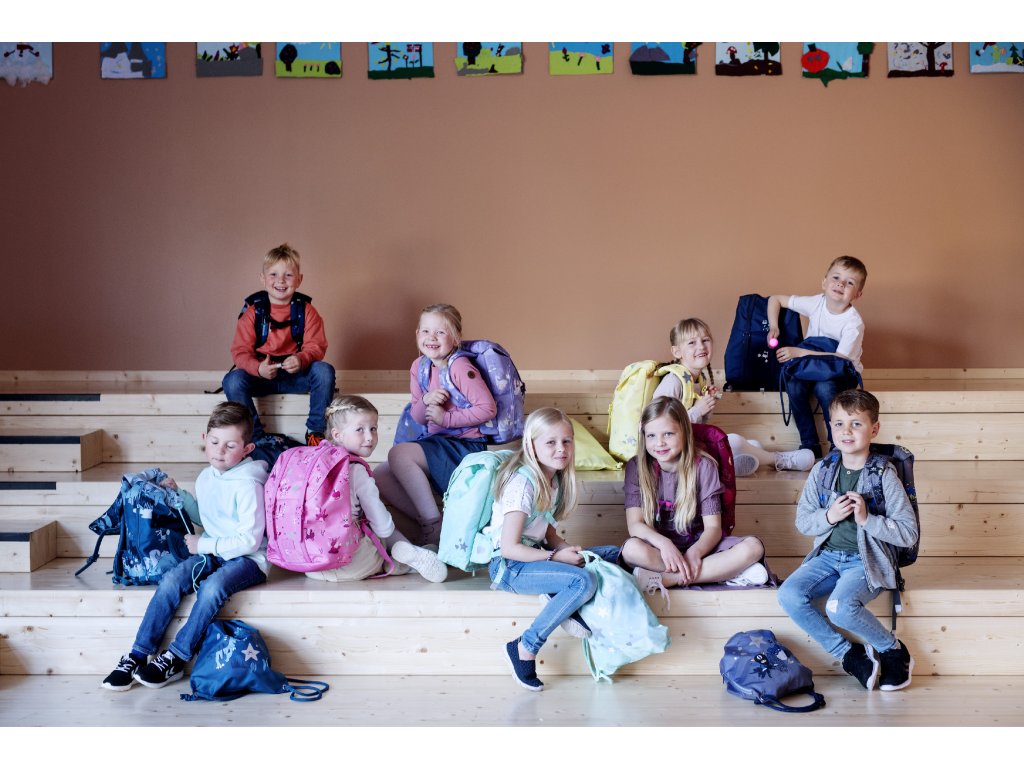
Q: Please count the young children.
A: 9